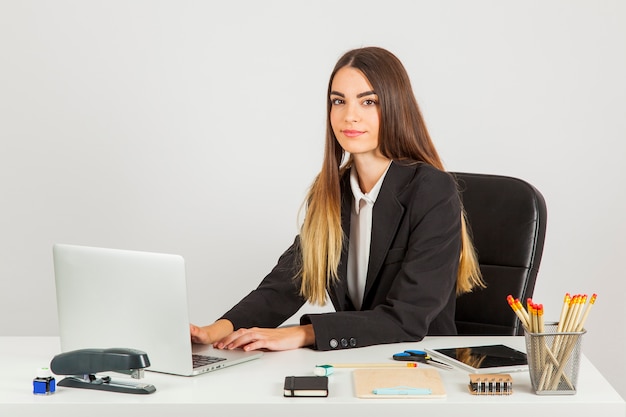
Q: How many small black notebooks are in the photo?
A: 1